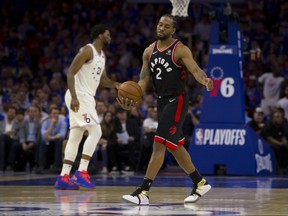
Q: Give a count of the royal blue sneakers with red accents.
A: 2